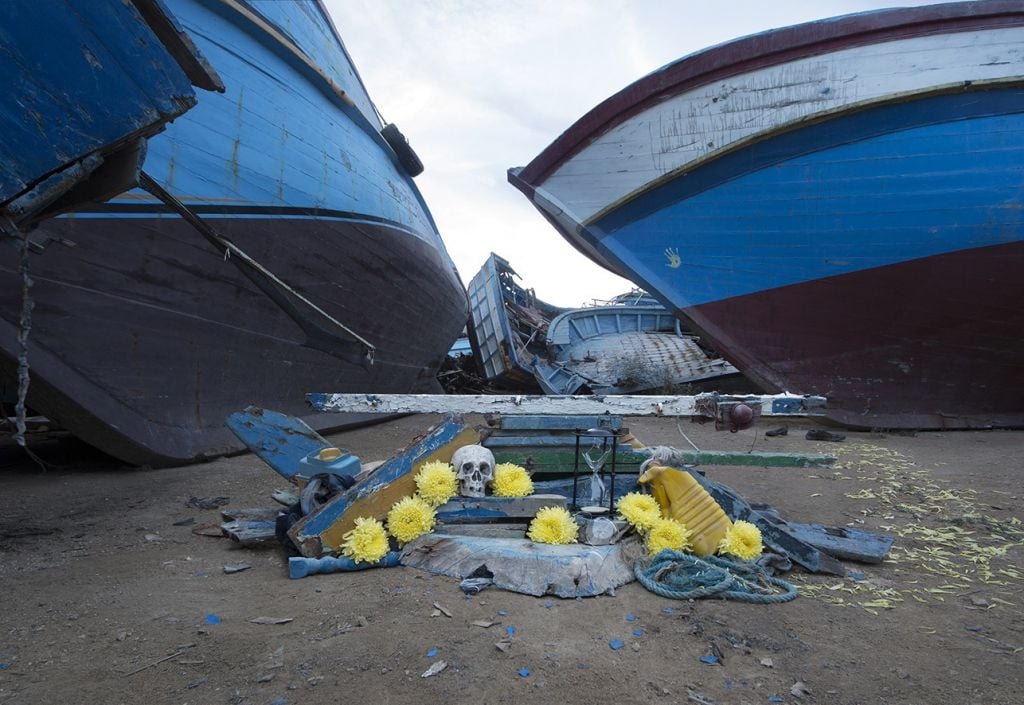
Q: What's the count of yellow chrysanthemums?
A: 8